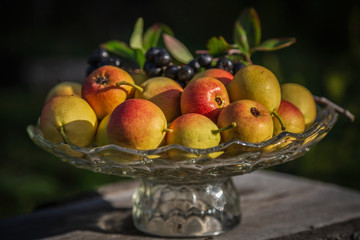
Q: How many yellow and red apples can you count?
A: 13